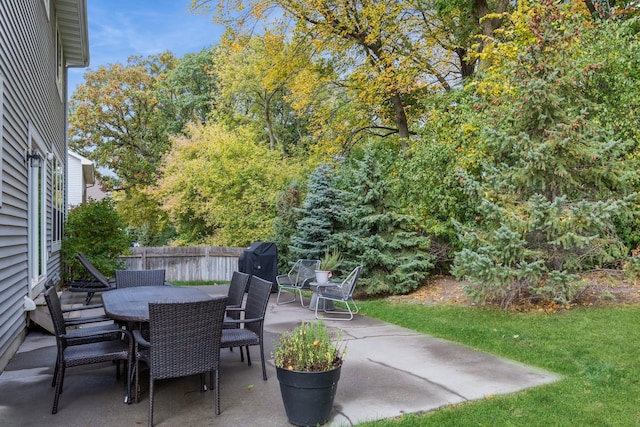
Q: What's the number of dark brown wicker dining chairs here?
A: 6